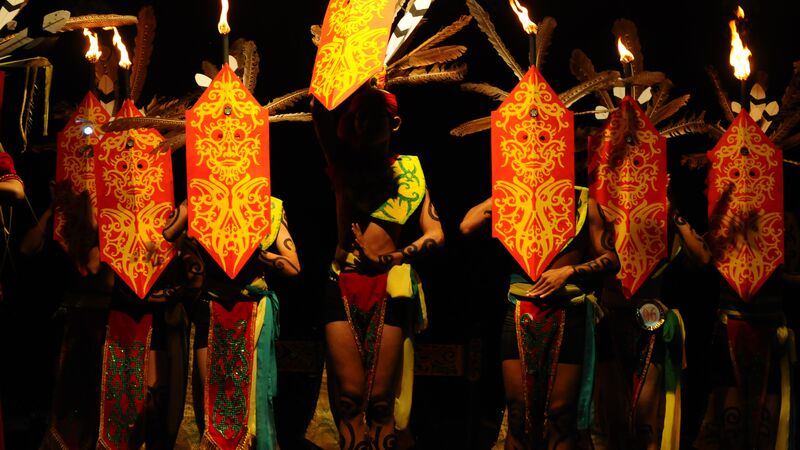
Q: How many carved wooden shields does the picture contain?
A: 7